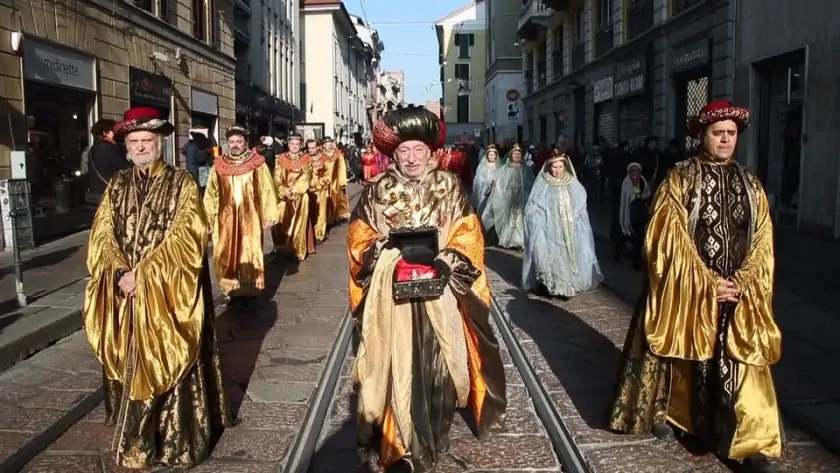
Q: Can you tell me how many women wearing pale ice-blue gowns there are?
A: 3